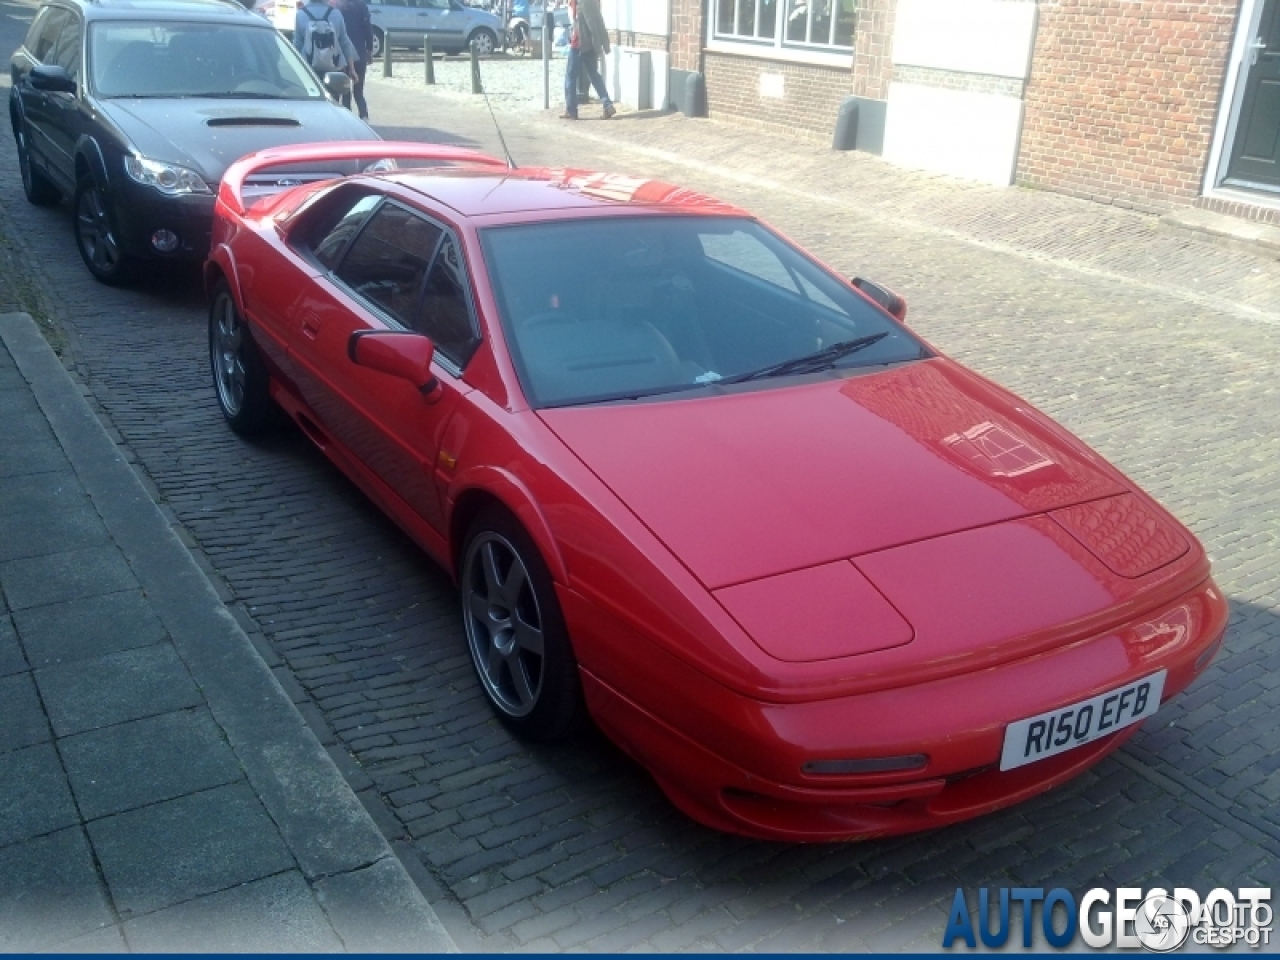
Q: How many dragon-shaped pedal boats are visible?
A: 0